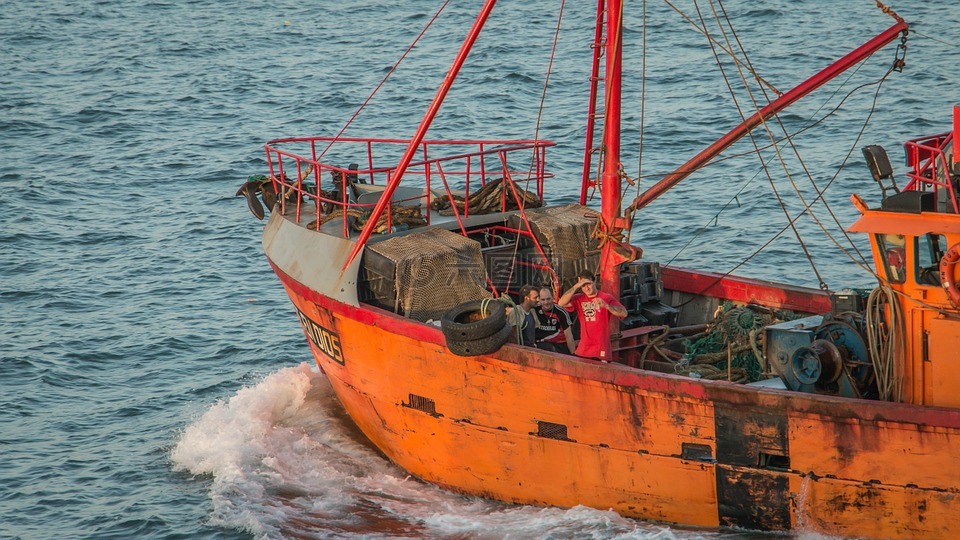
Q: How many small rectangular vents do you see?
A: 4